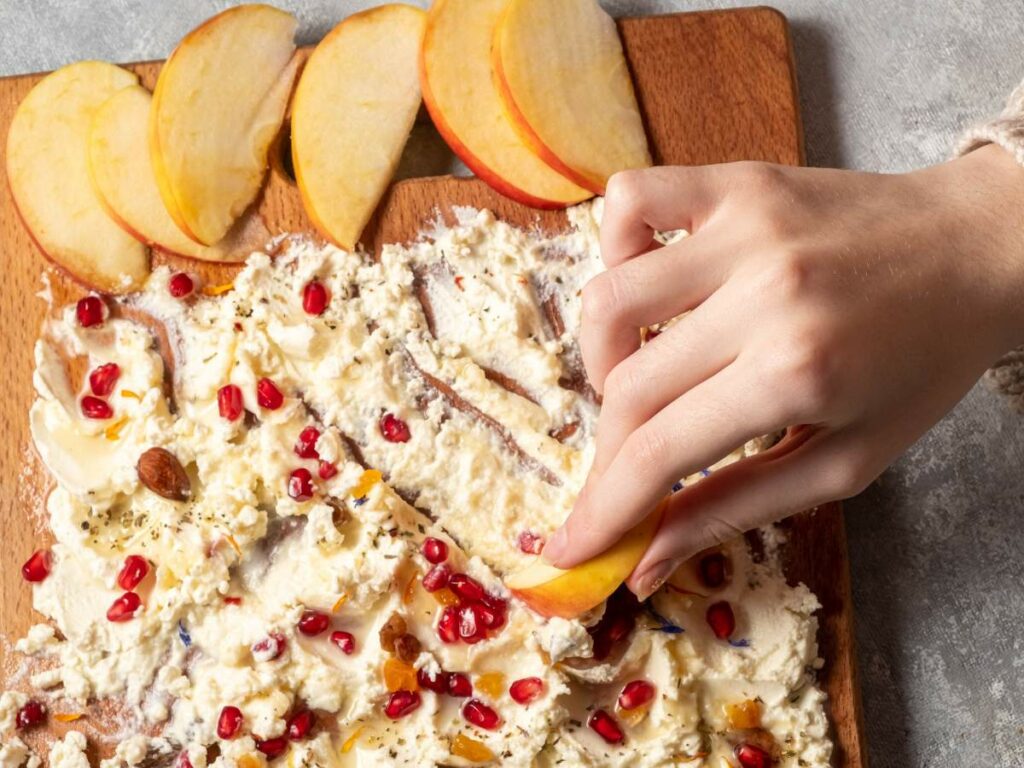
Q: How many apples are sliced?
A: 7